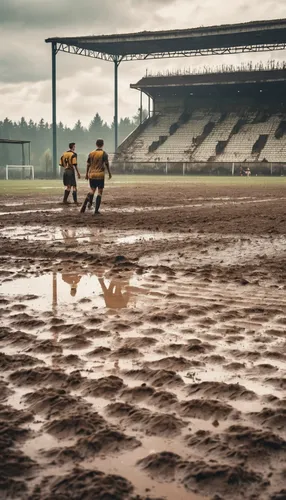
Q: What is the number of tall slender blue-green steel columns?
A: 2